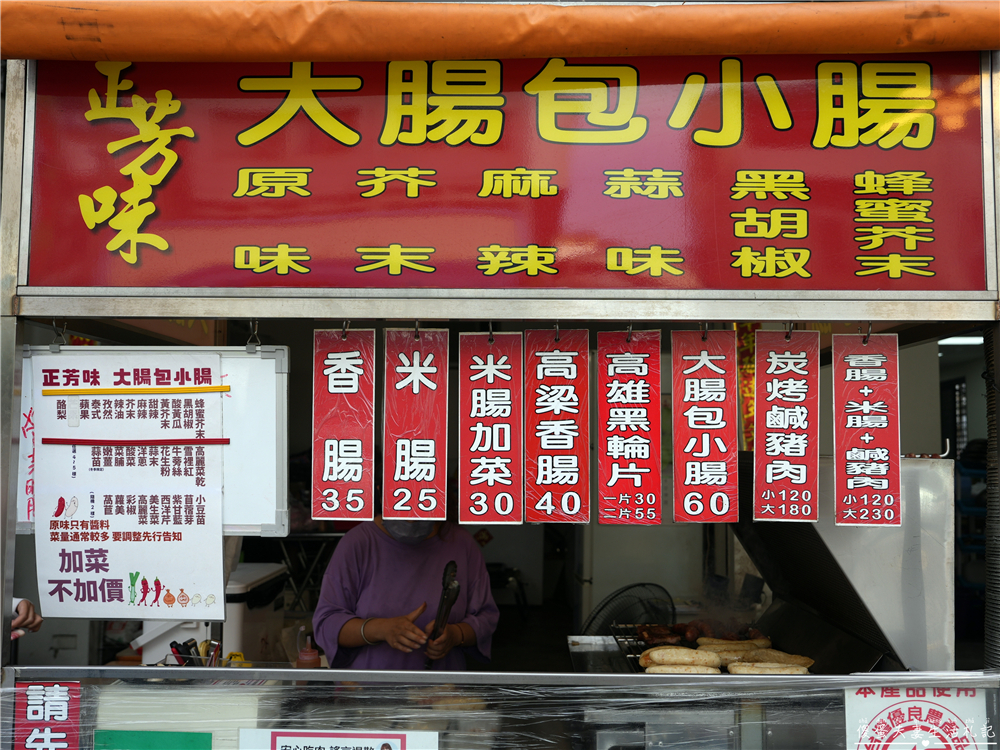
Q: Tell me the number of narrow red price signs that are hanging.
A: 8